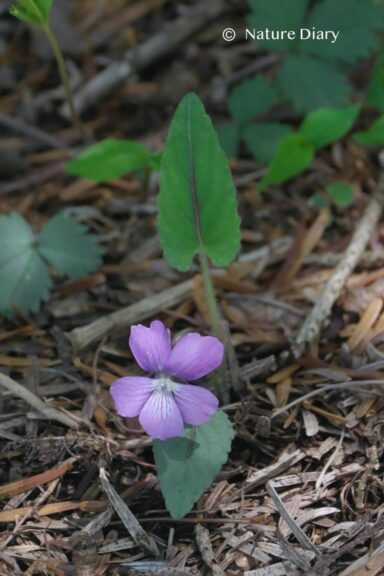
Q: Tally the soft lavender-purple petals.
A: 5